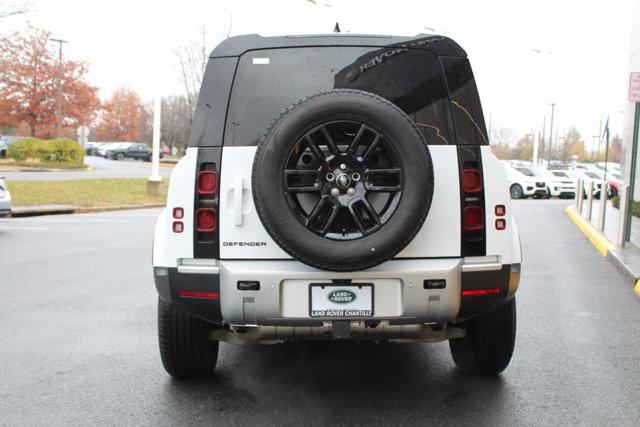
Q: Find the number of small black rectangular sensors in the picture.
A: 2